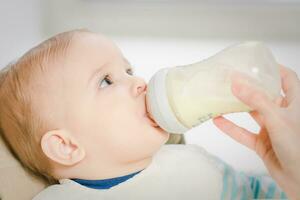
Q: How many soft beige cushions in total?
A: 1